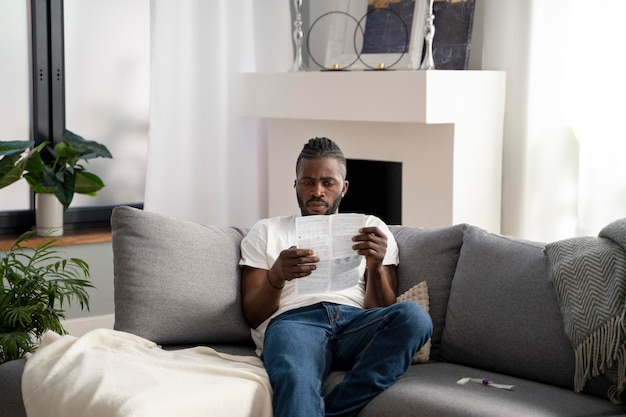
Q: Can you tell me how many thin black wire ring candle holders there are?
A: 2